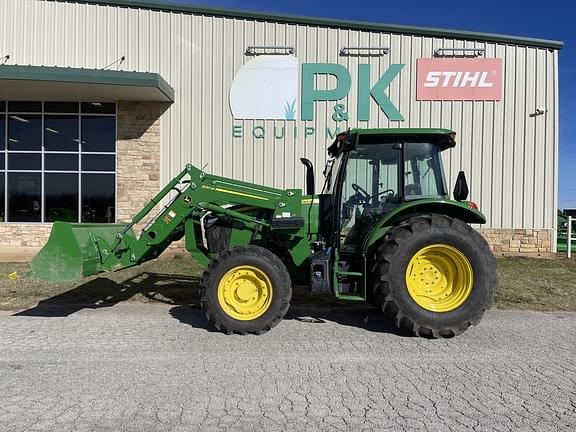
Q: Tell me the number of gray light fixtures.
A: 3